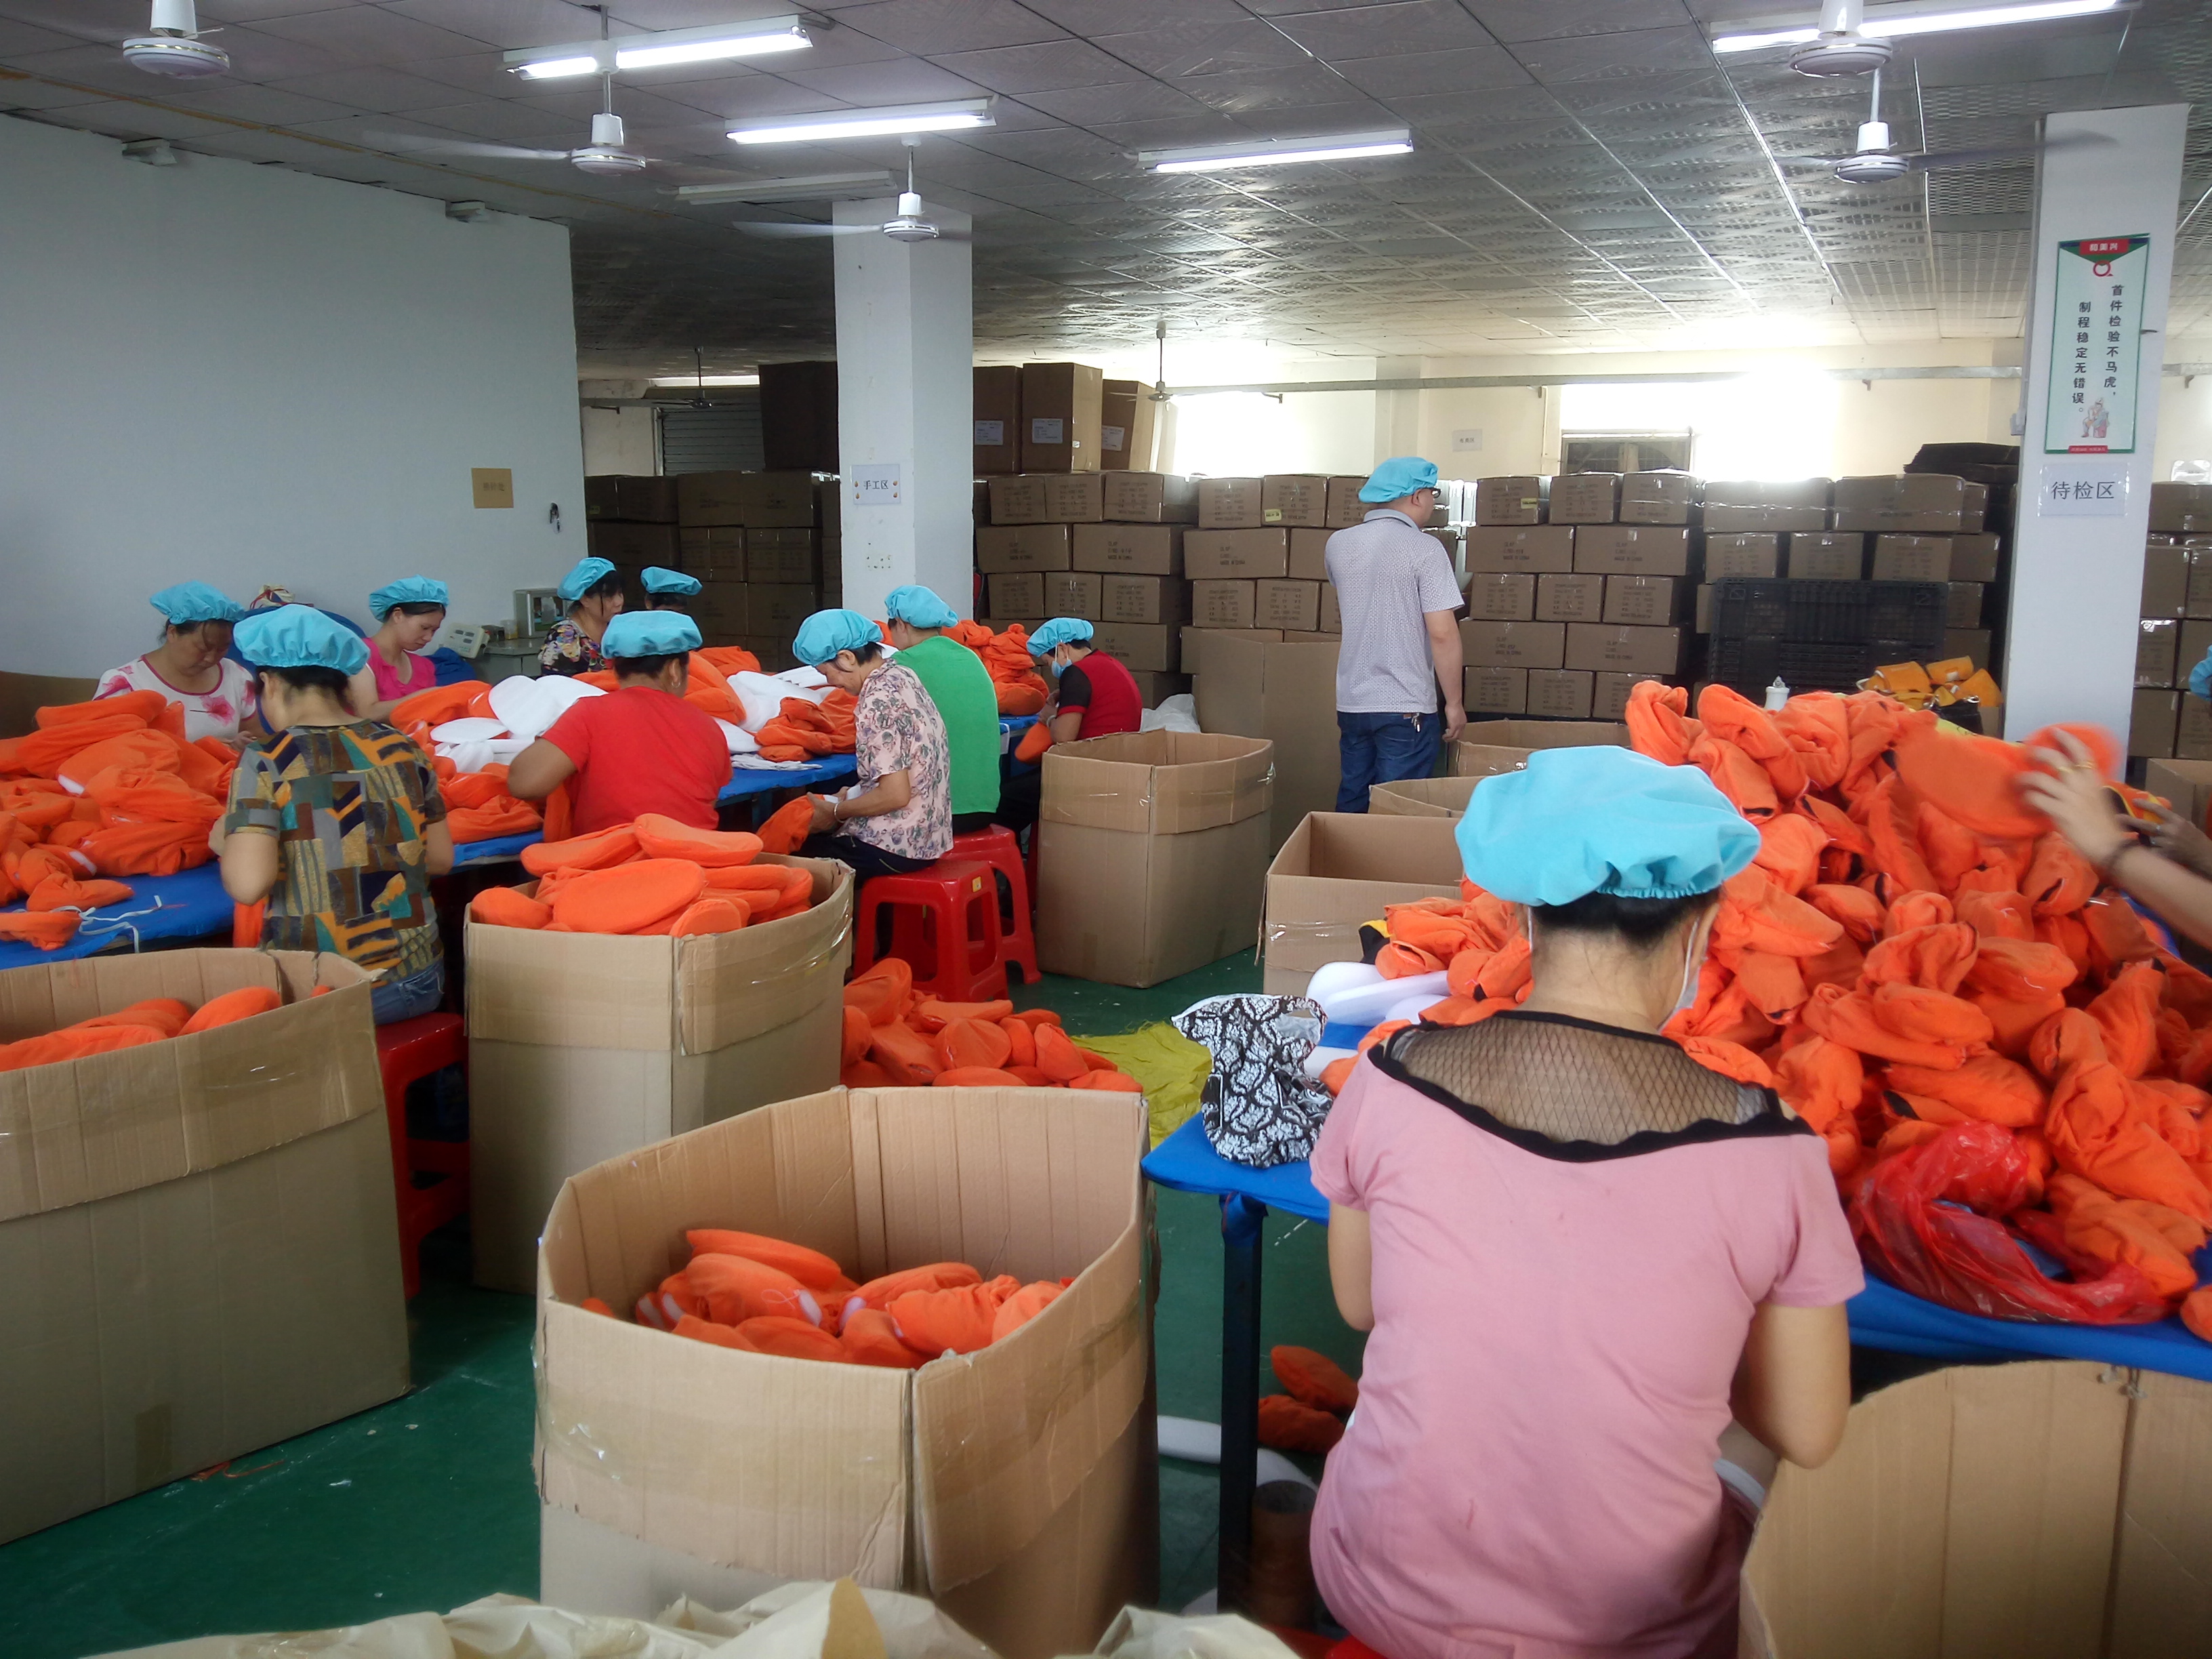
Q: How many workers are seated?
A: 10